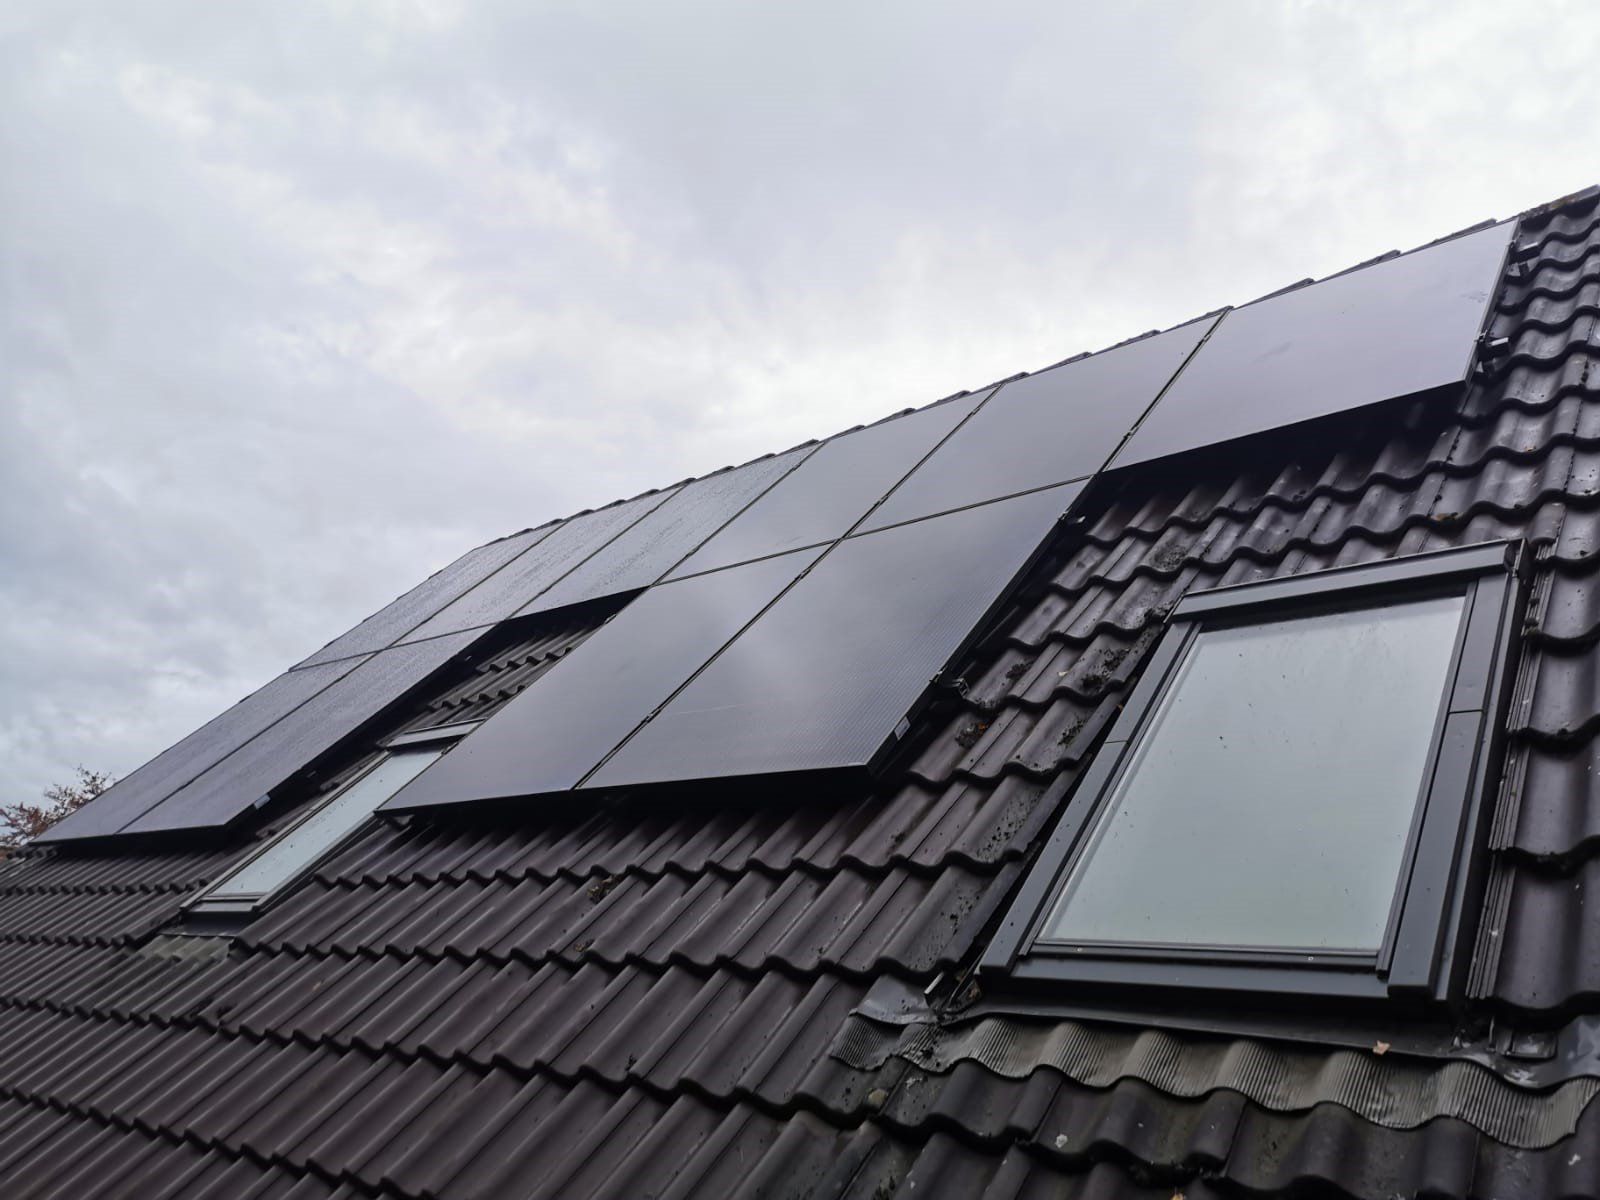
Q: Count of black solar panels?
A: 10